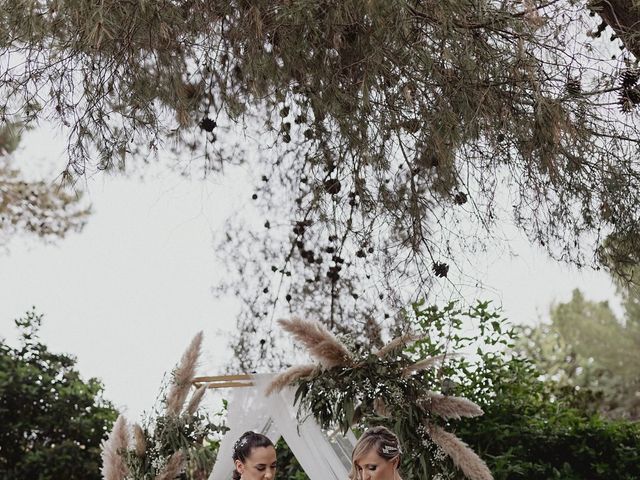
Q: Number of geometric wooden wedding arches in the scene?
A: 1